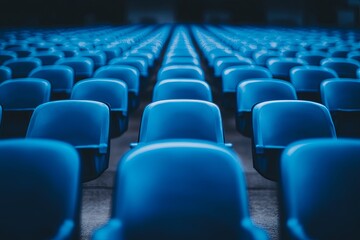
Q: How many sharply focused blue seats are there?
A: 3